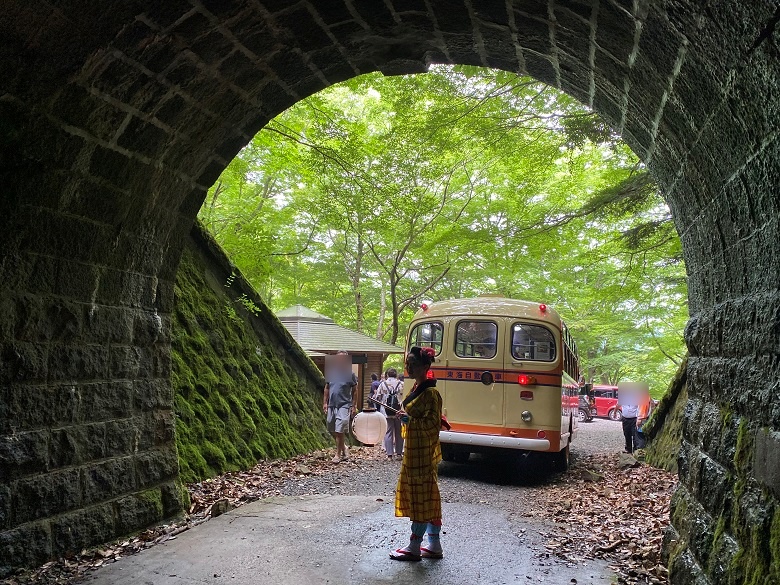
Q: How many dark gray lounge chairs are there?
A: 0